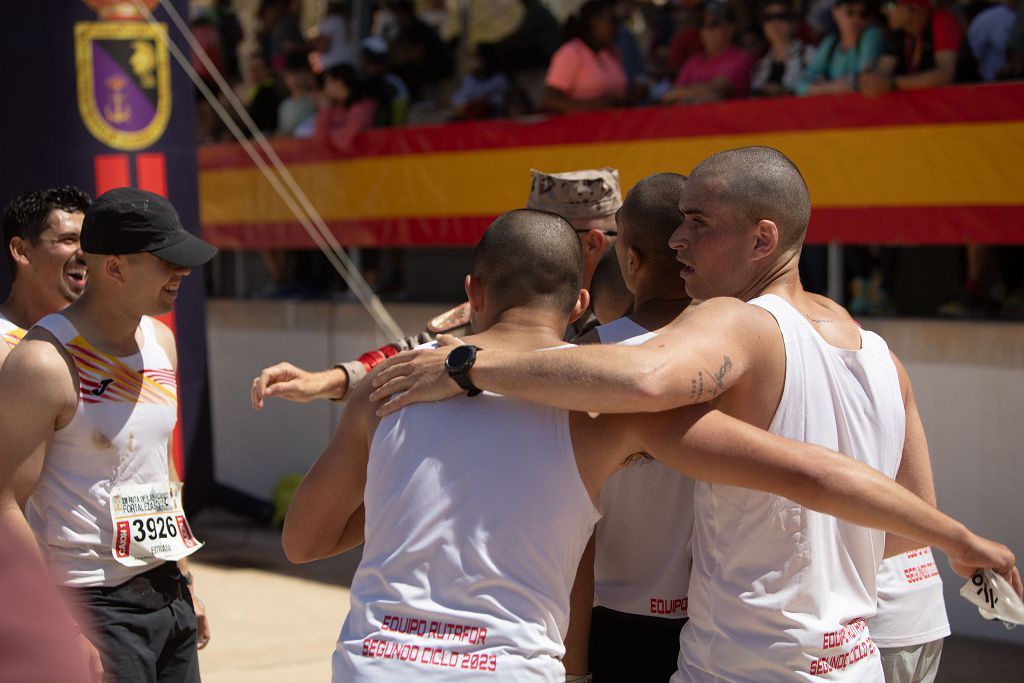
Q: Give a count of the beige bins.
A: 0